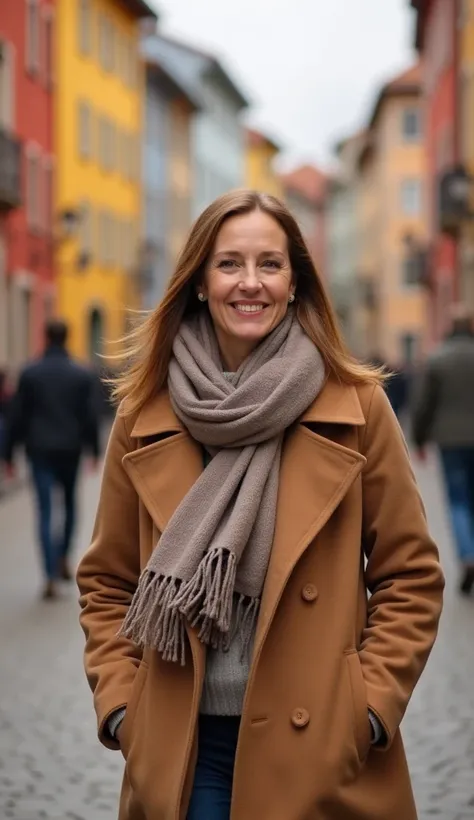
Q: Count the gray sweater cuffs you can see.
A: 2